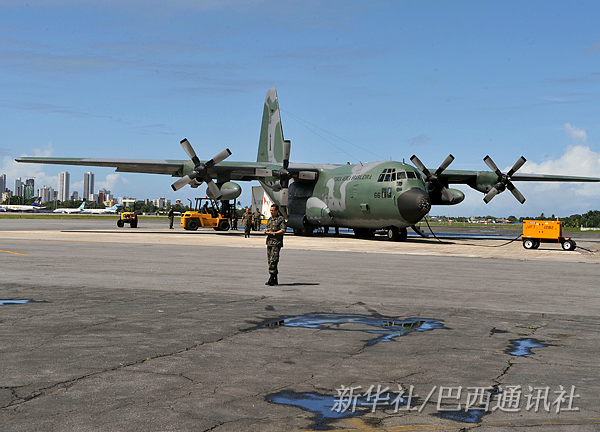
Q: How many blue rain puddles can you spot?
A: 5